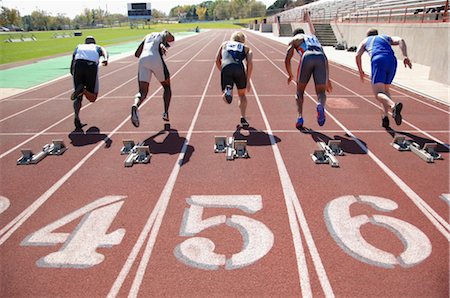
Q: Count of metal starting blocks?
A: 5